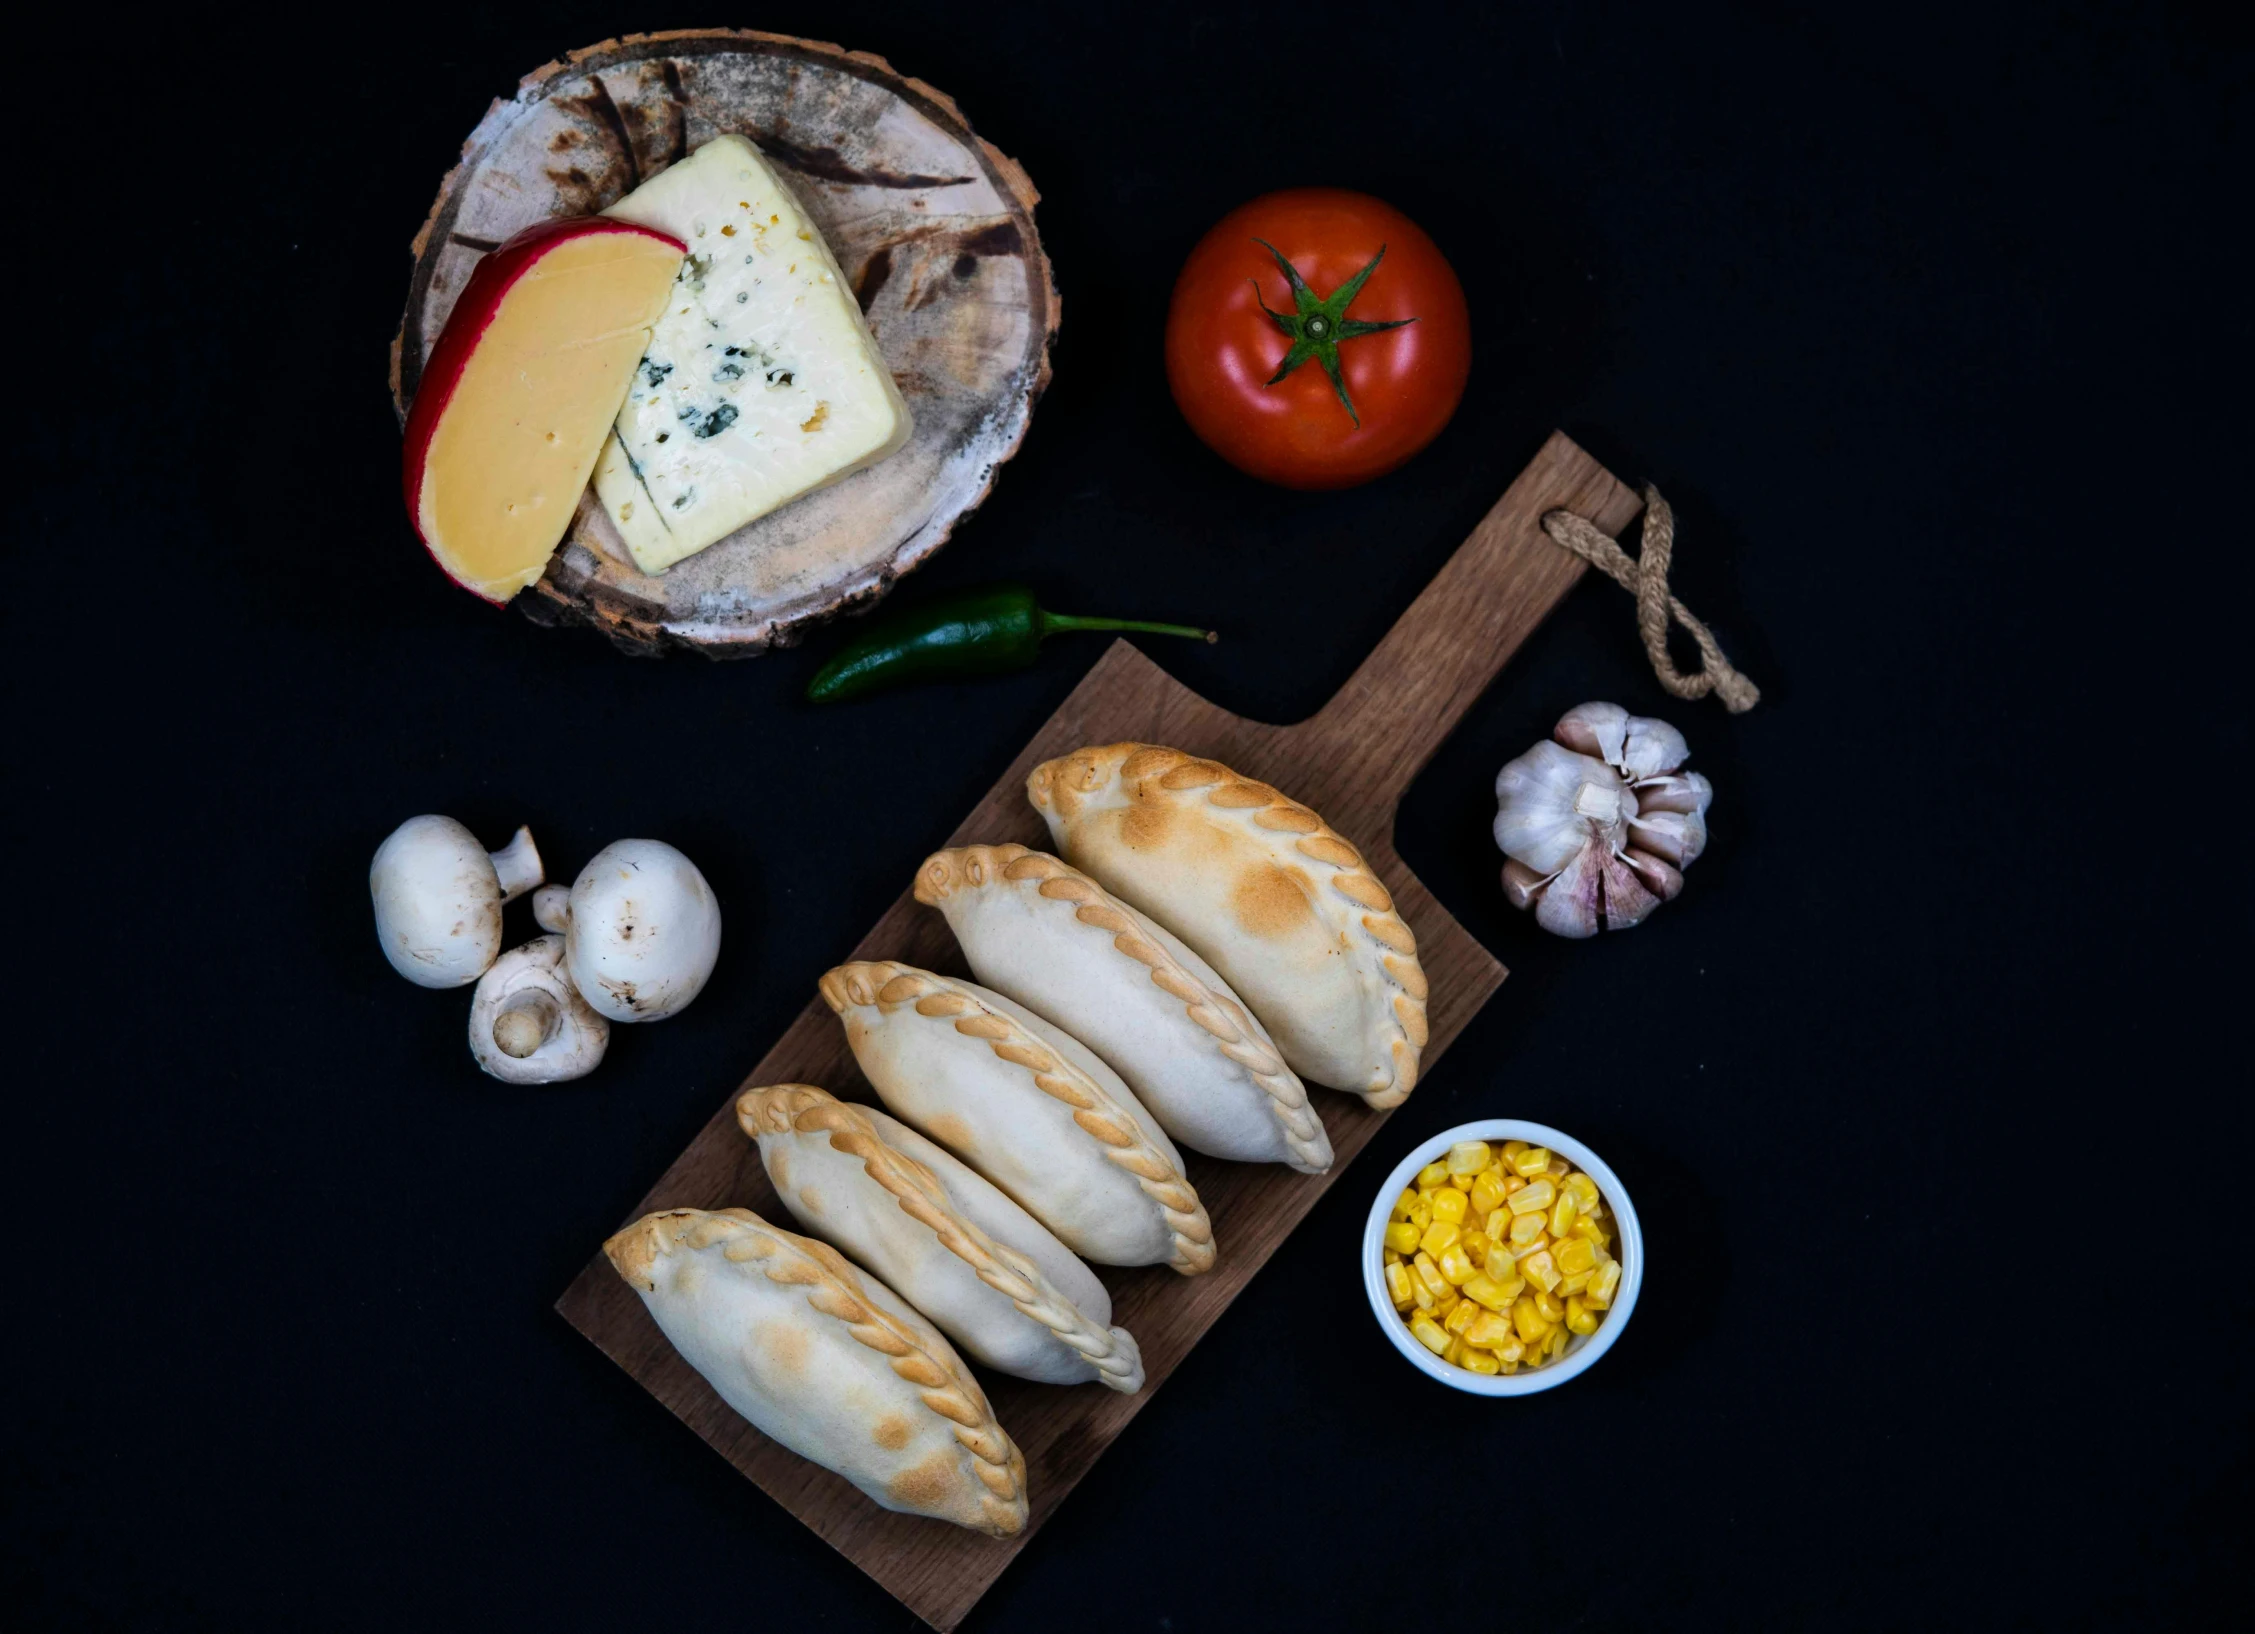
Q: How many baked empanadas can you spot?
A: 5